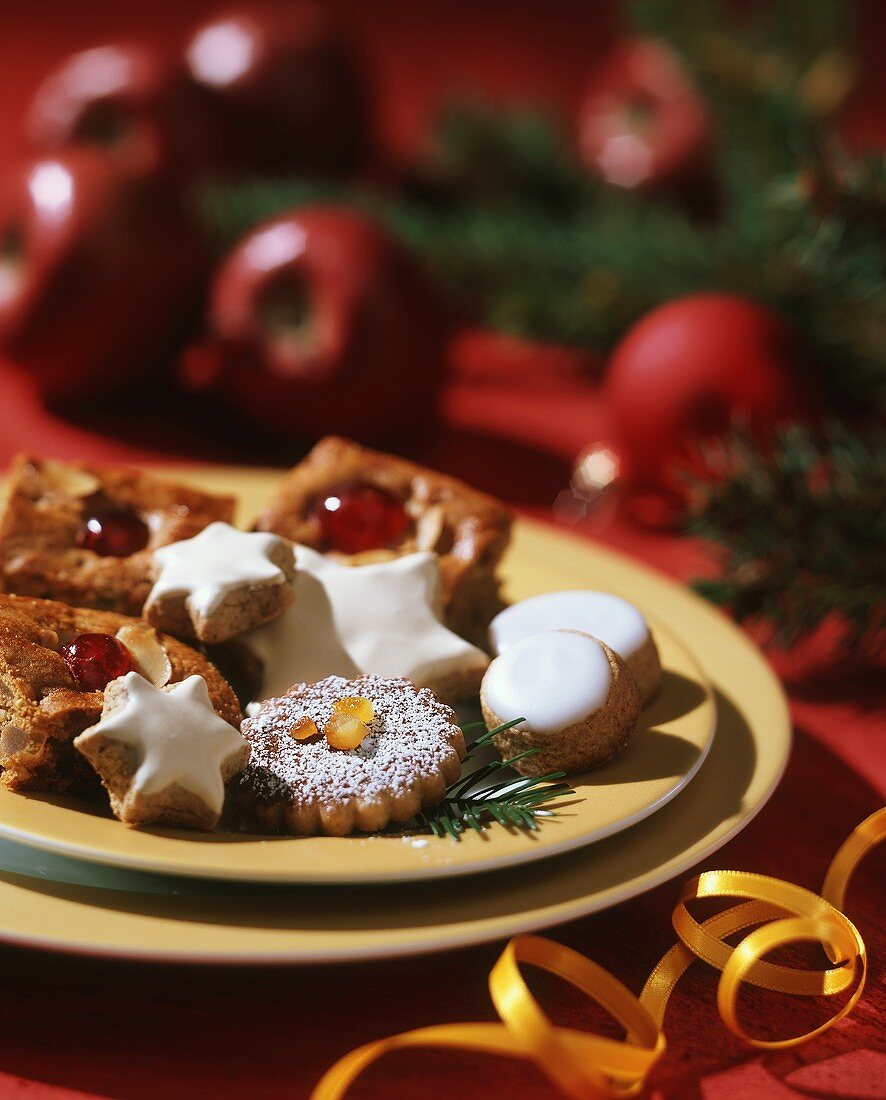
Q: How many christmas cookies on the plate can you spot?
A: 9